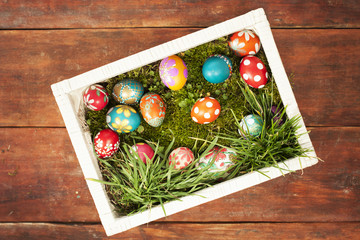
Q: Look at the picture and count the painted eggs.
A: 15